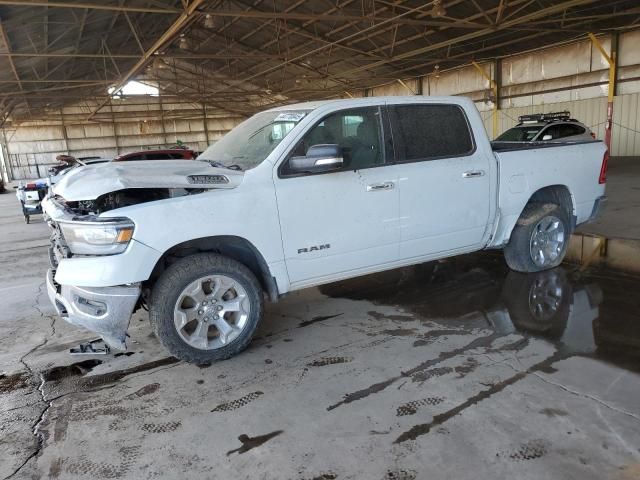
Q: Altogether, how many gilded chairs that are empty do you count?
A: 0